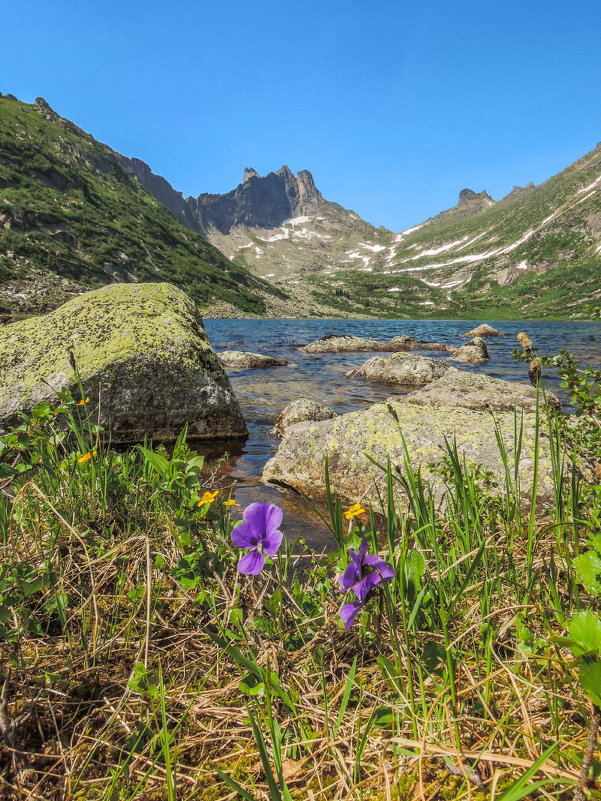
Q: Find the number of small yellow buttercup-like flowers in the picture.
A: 5